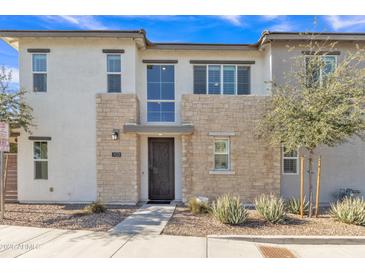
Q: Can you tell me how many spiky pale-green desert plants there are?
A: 4